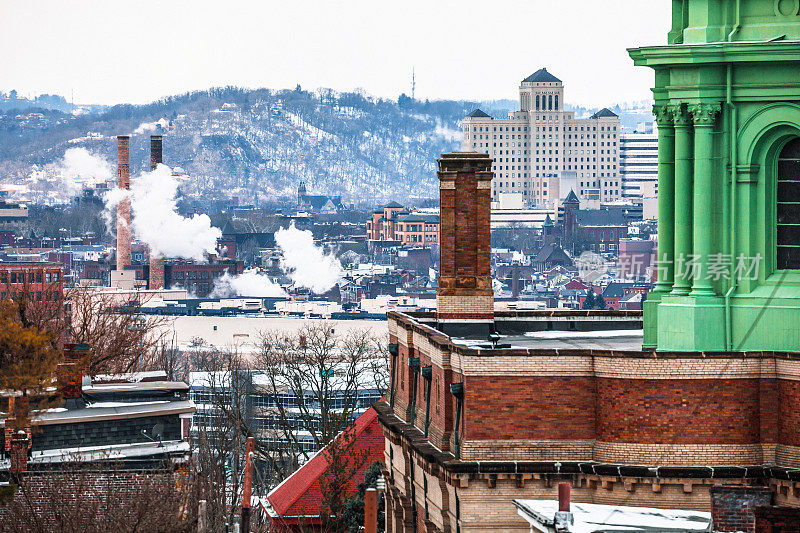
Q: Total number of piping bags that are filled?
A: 0